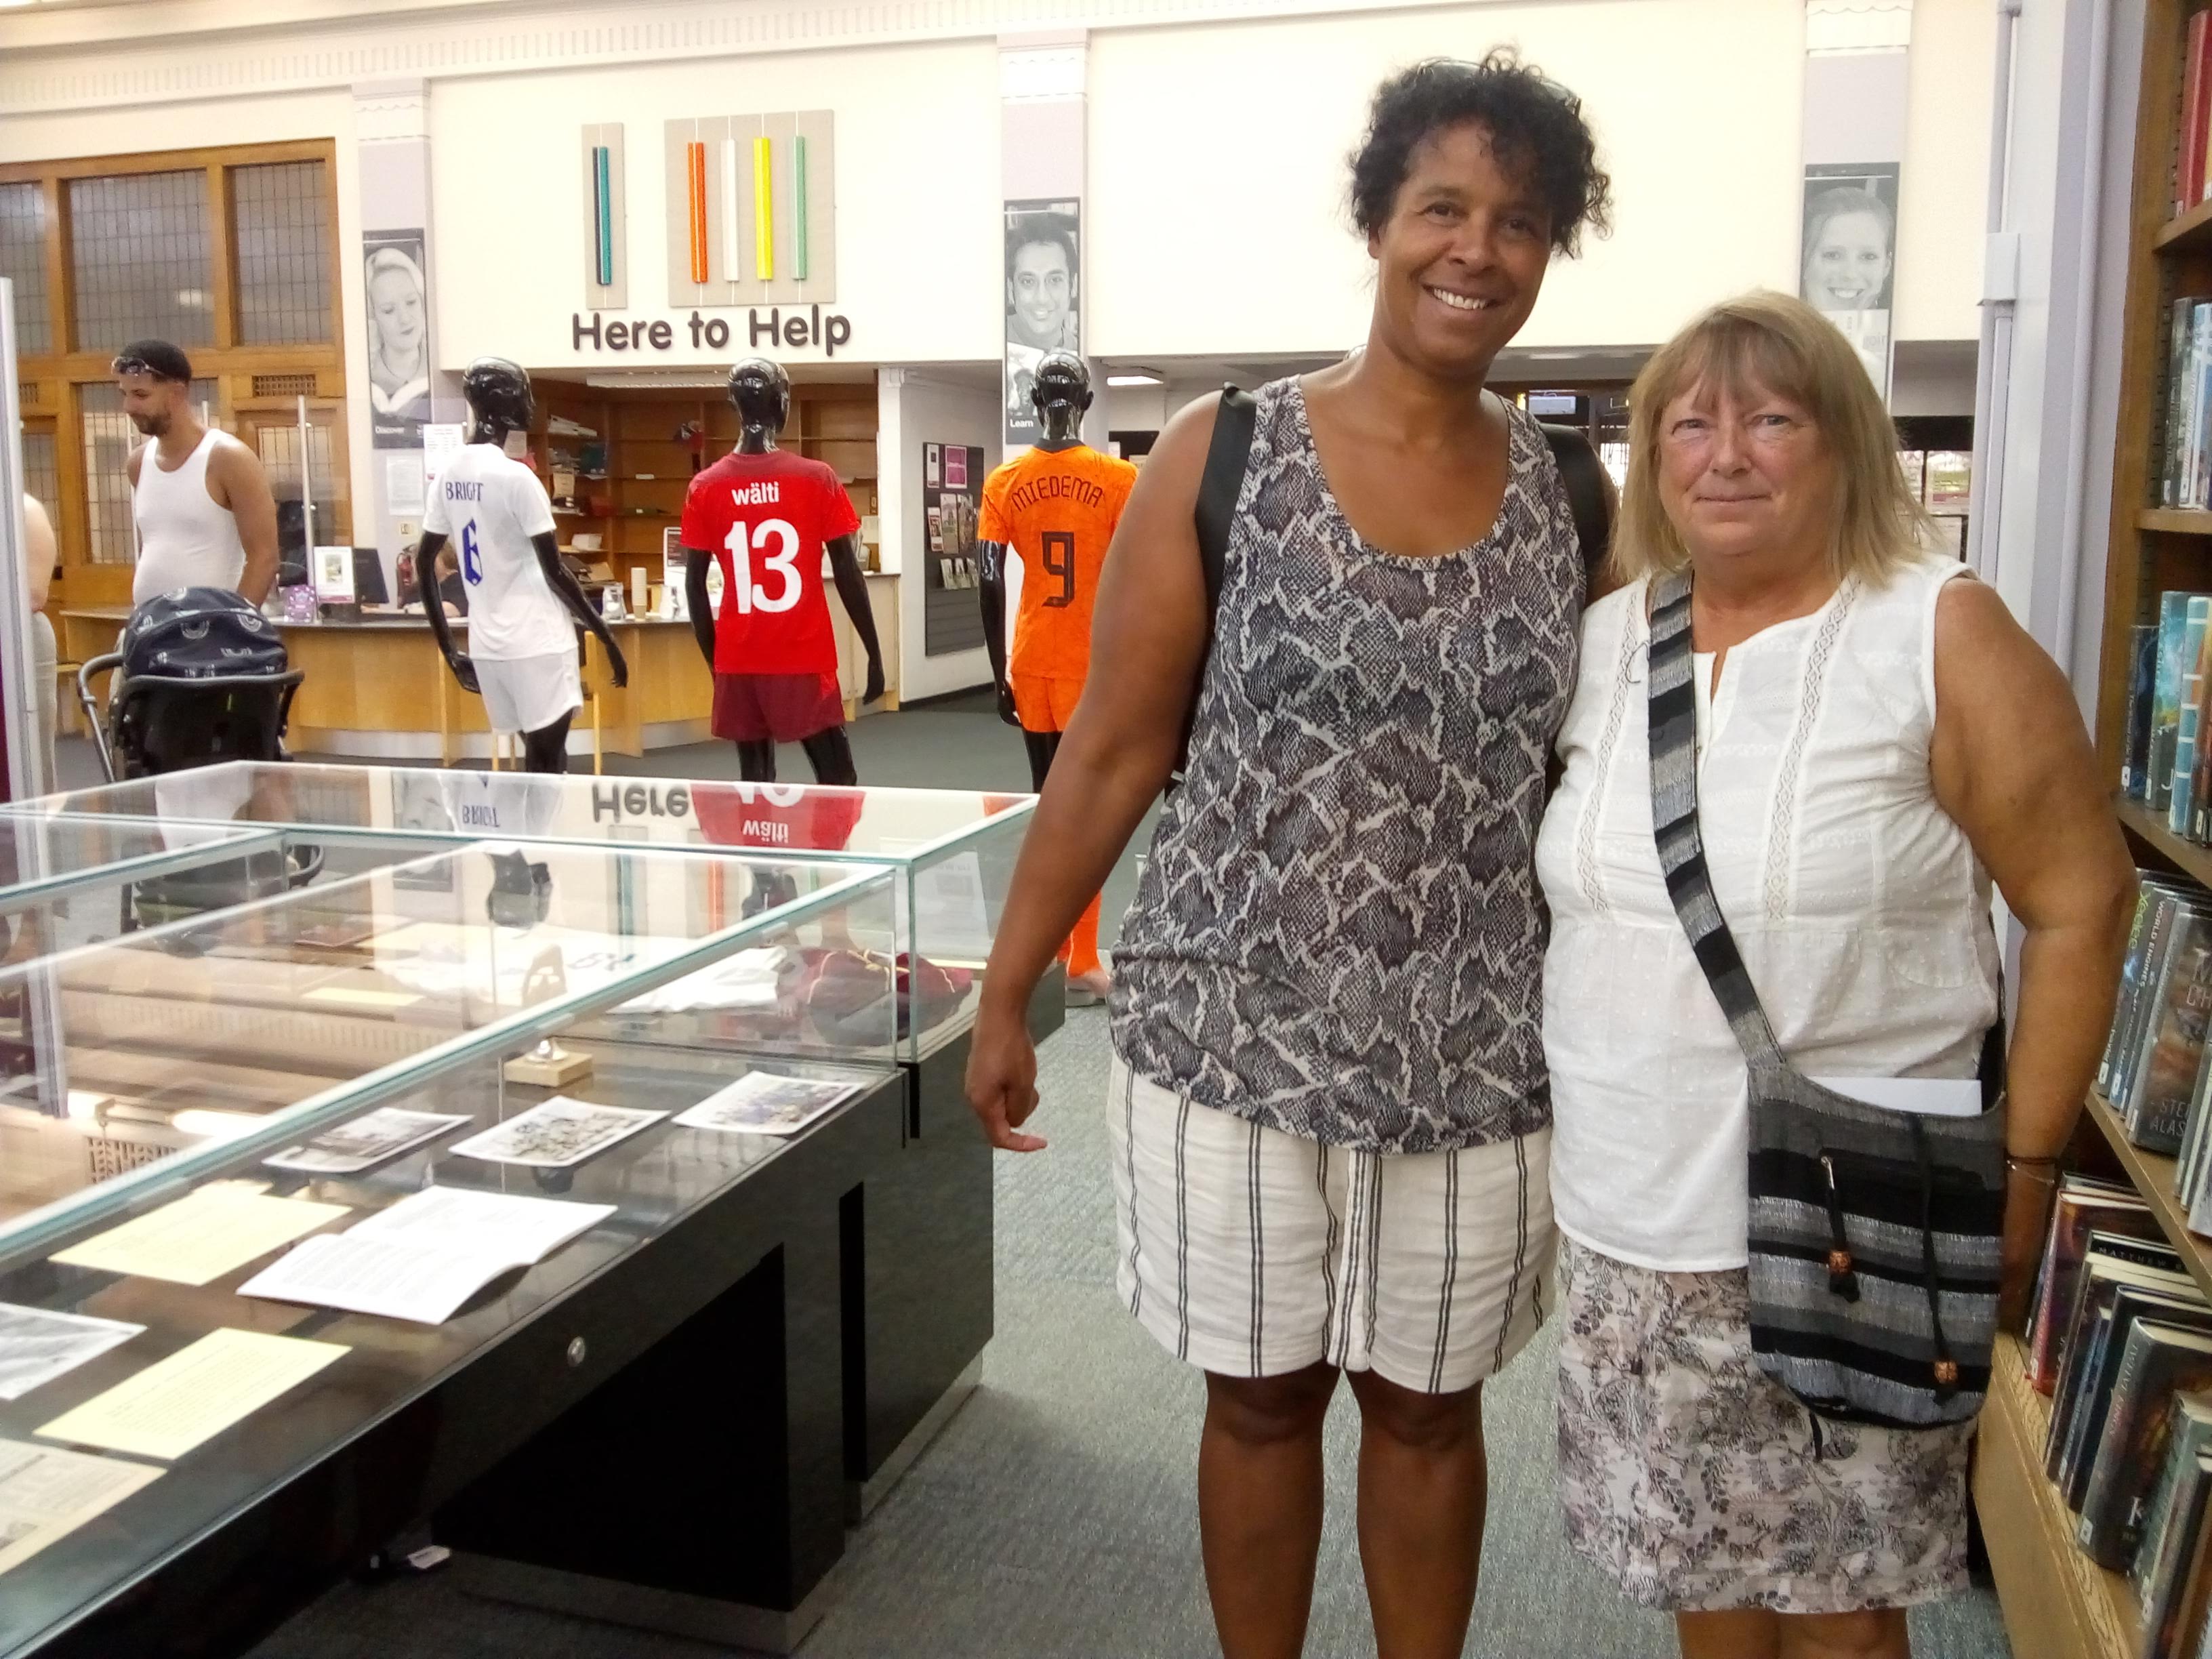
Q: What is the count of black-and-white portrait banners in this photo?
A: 3